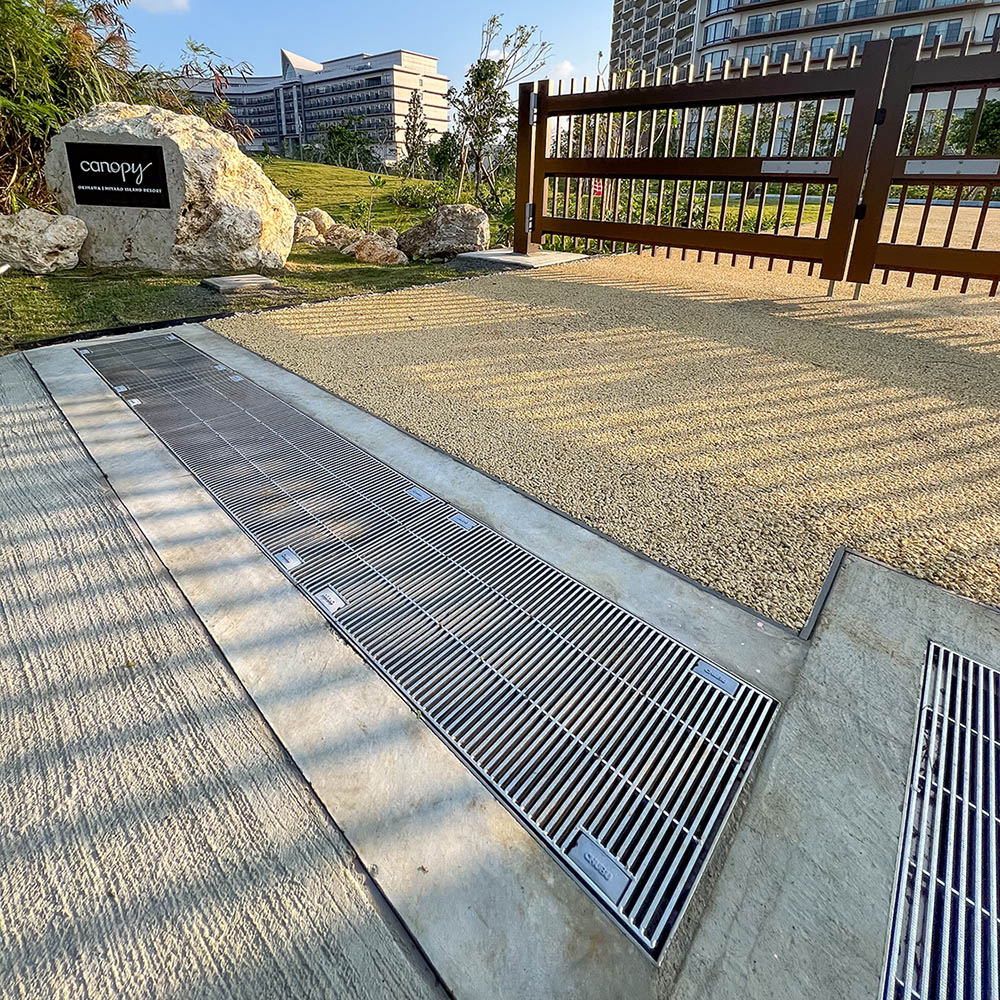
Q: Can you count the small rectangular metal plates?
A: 12